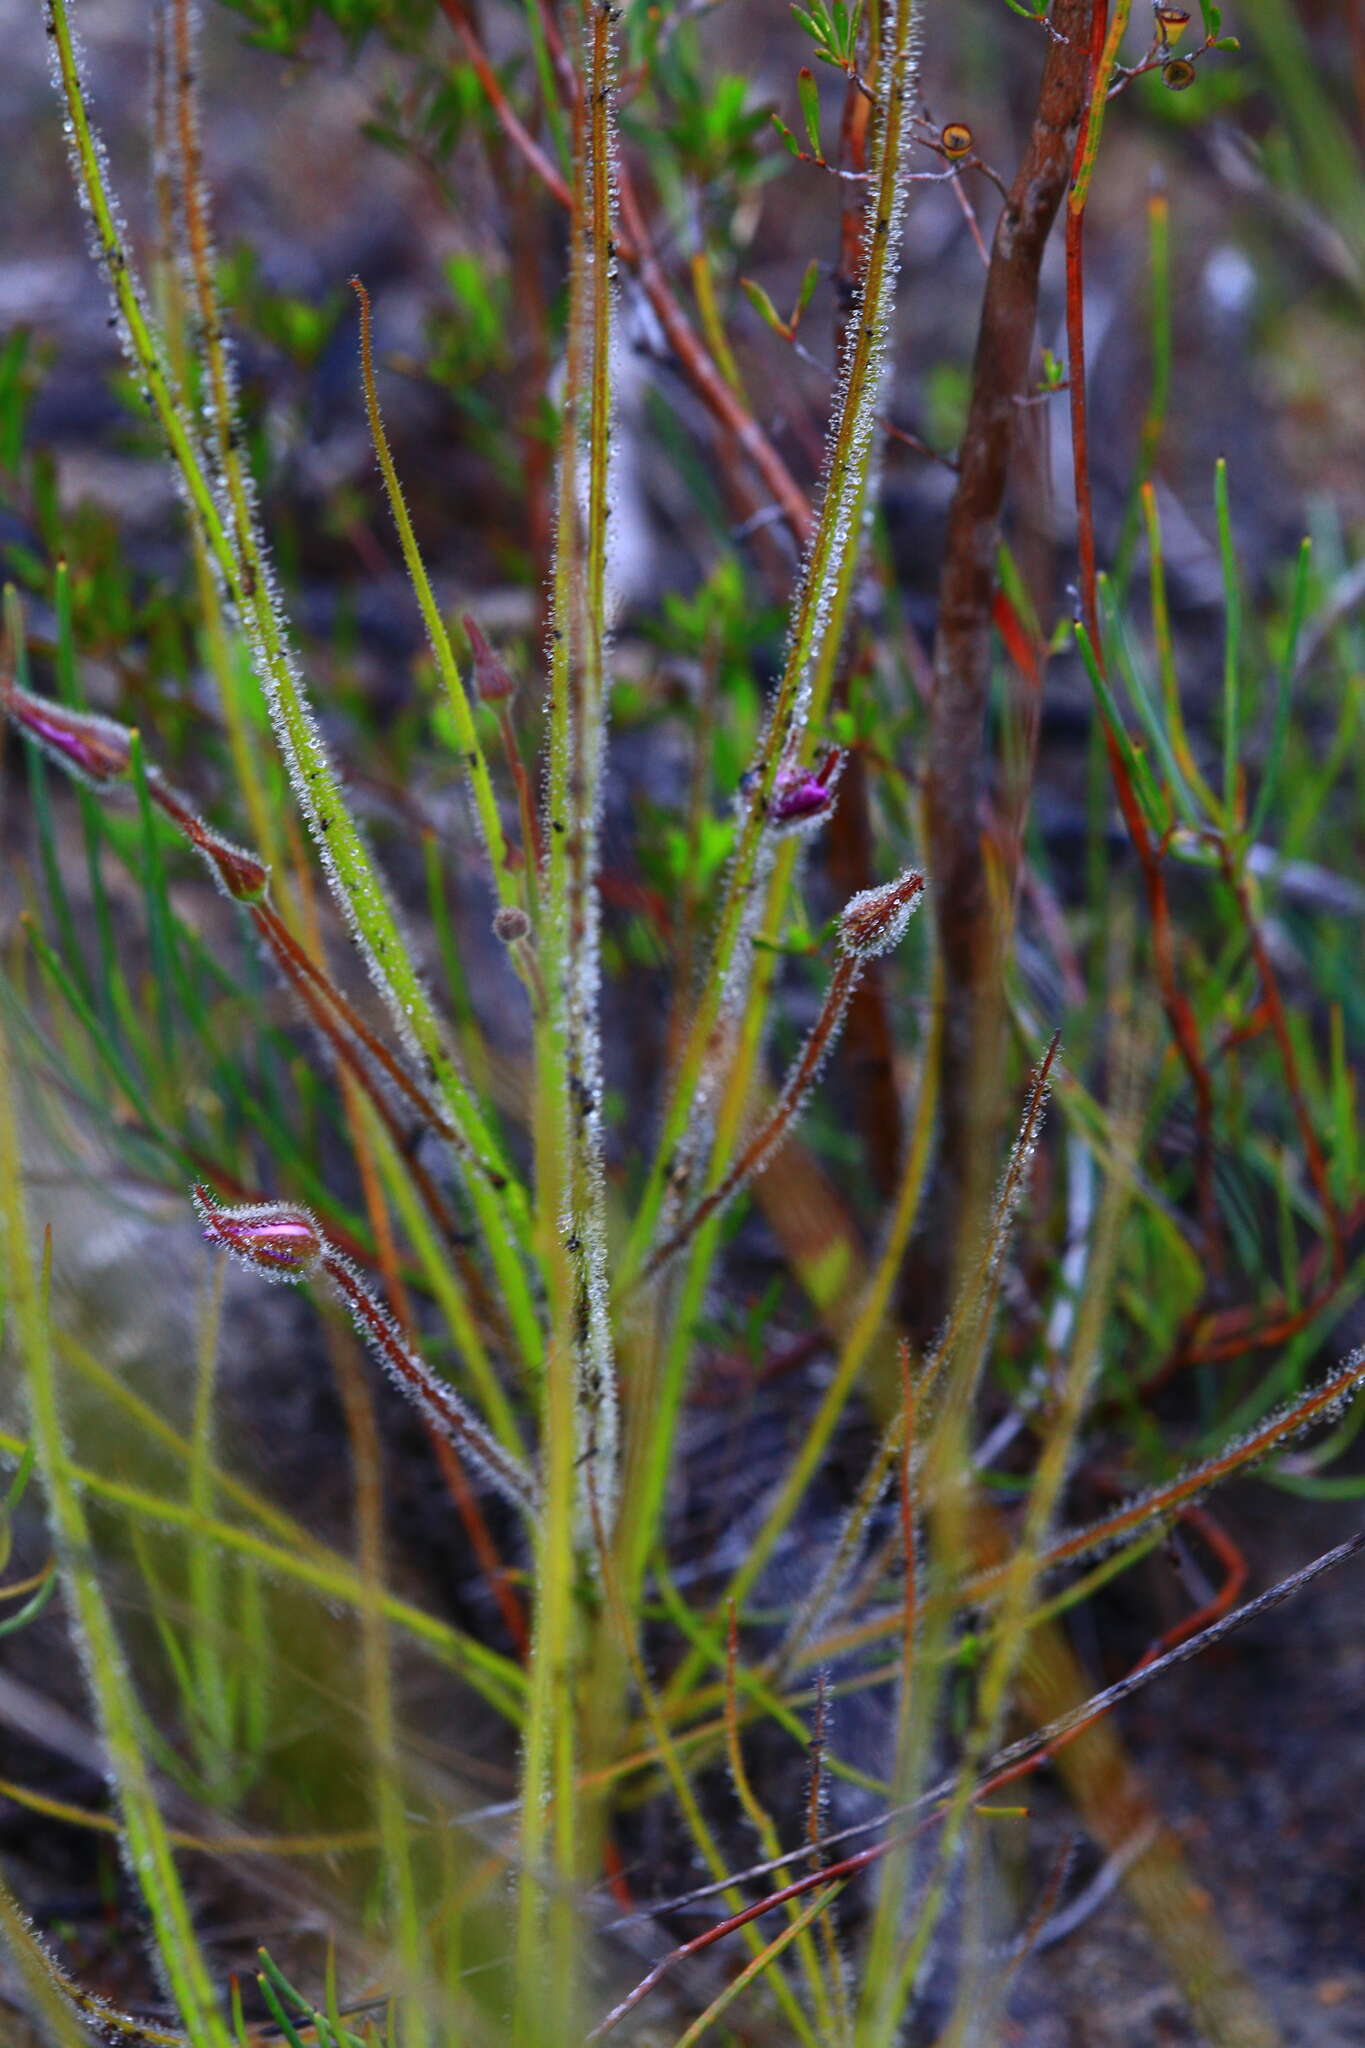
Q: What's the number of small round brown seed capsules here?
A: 3